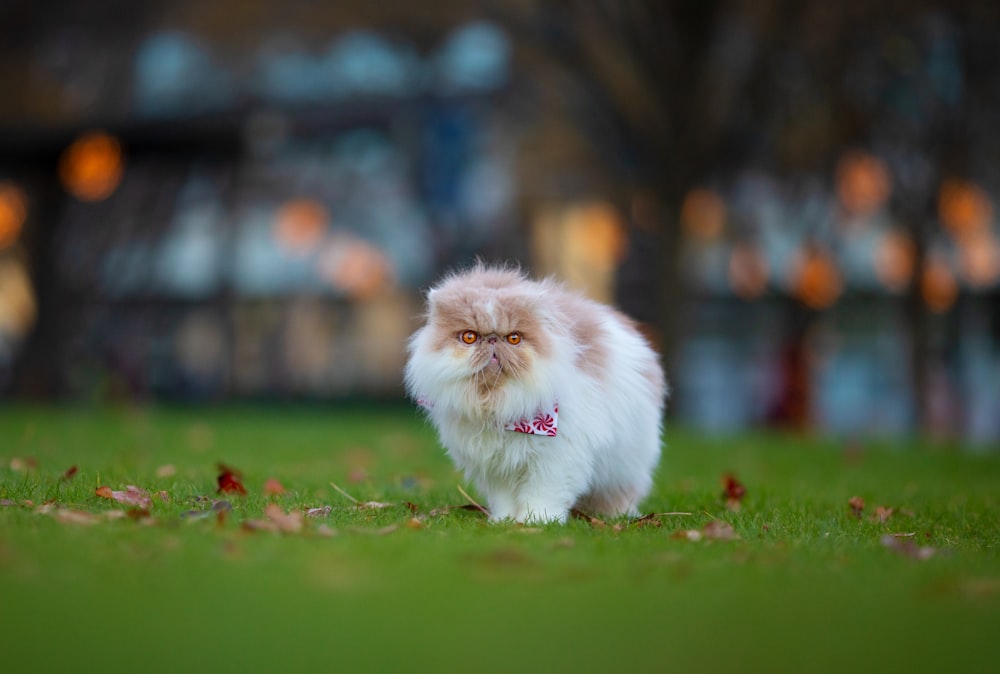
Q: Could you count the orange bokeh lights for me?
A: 13